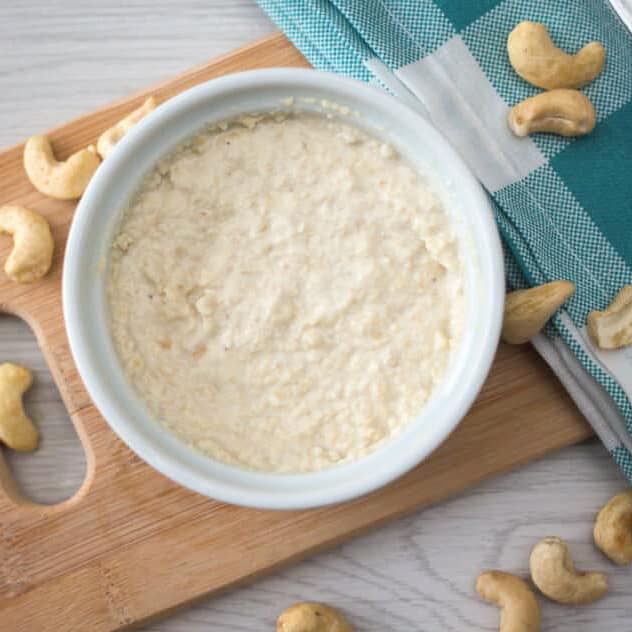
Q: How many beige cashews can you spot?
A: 12